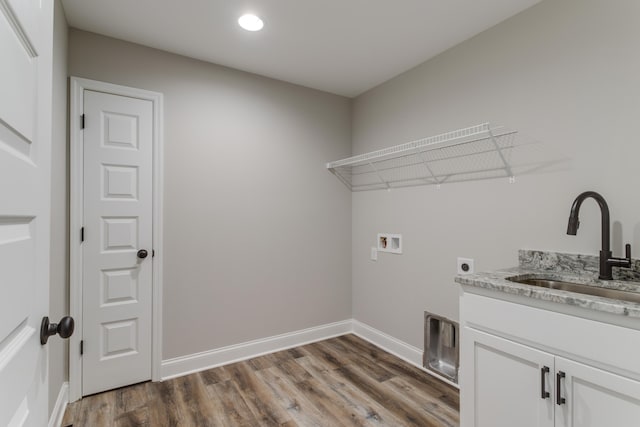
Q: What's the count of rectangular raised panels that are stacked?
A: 5